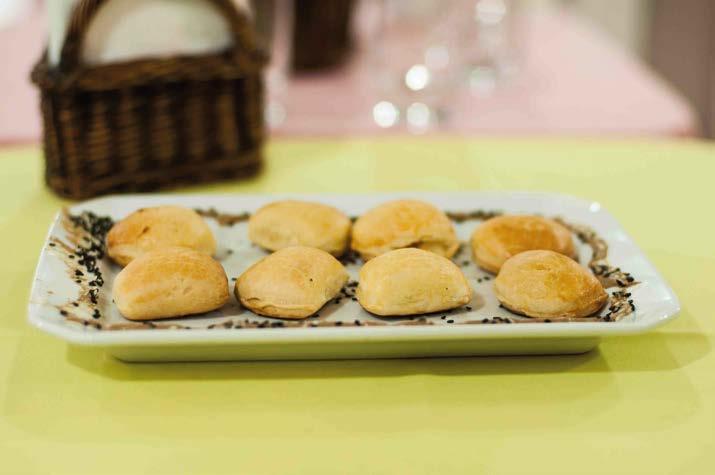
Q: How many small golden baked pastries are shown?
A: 8